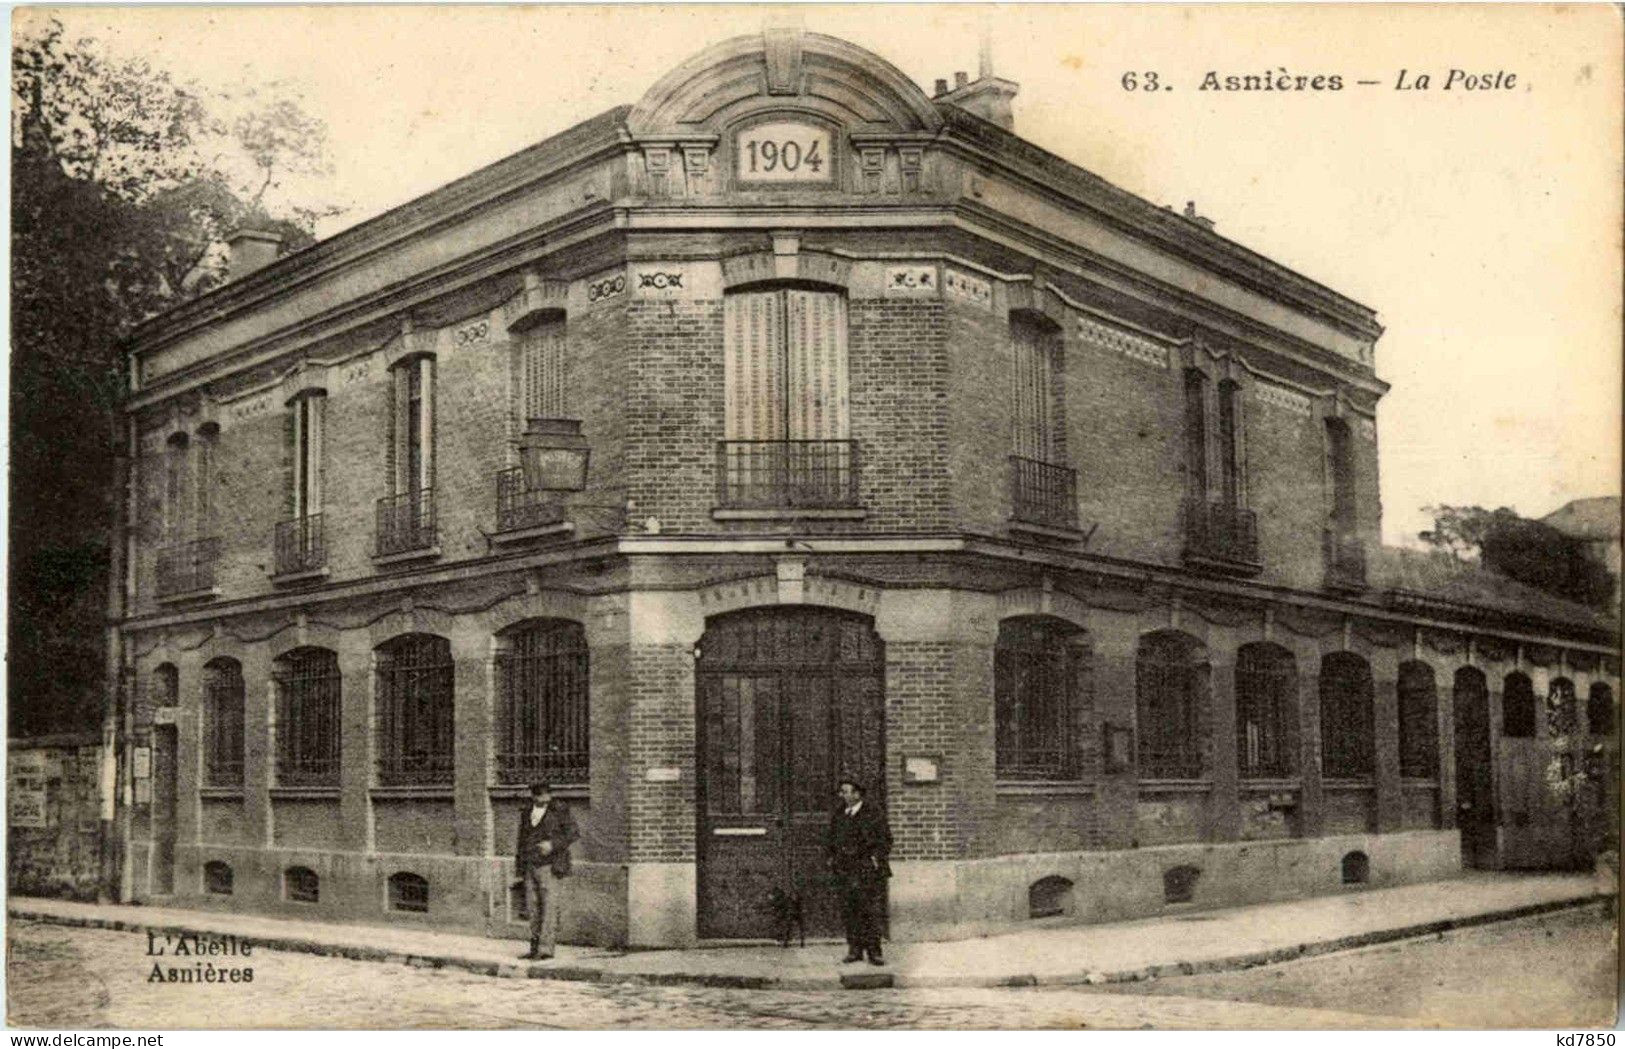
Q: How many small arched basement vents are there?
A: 7